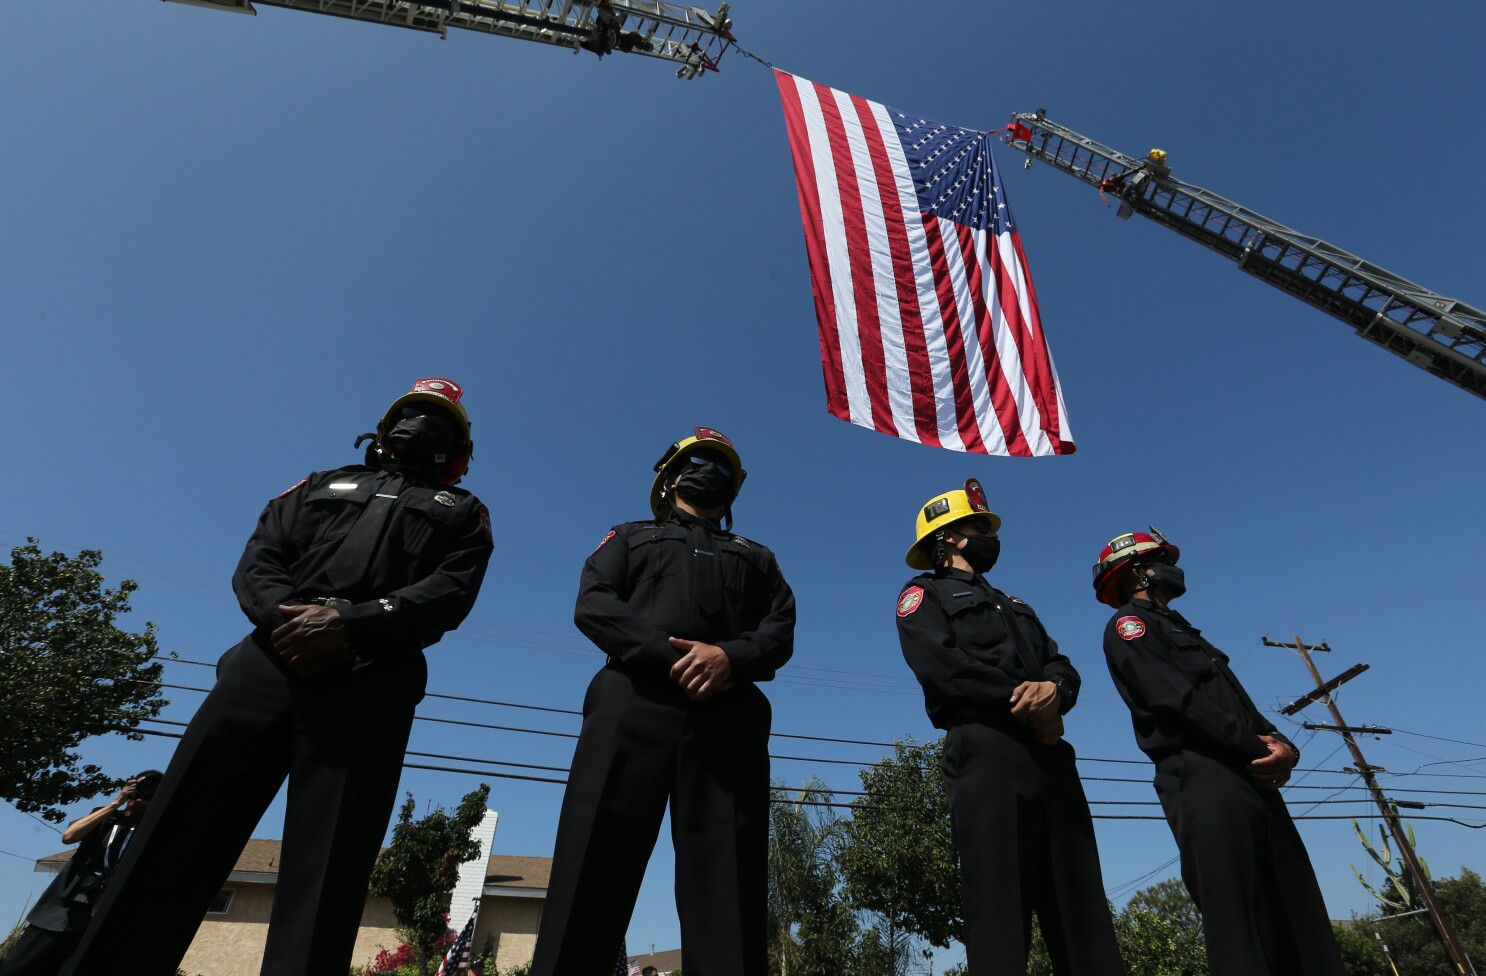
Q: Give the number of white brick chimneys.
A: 1